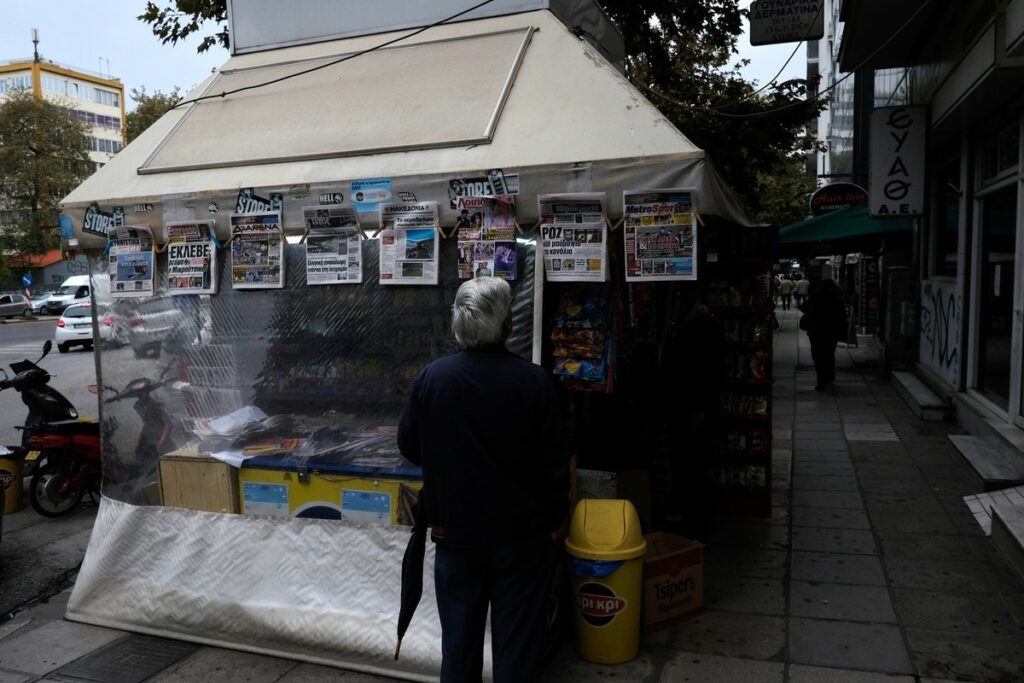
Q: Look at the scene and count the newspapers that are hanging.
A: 8